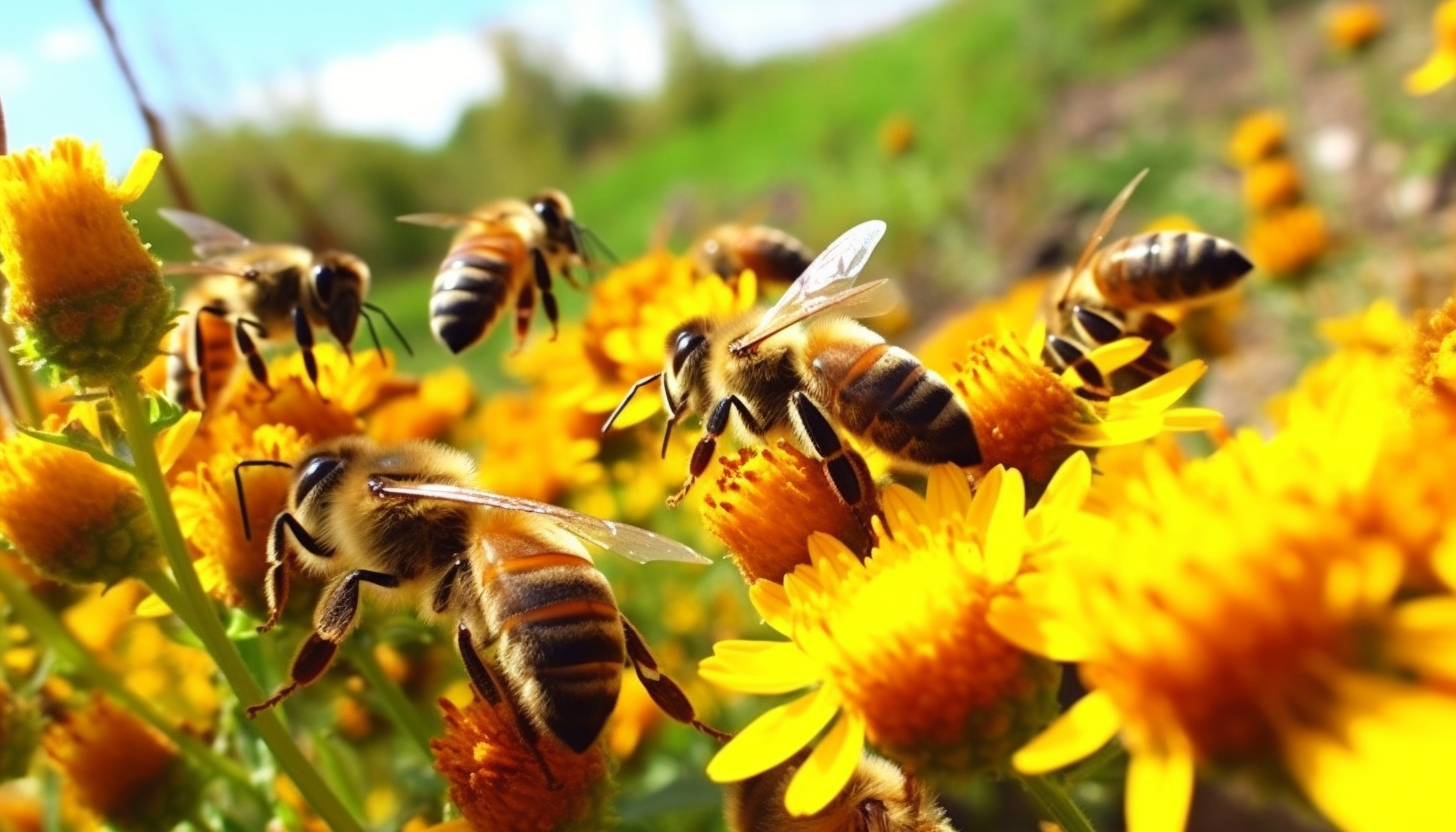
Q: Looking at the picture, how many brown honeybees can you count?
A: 7